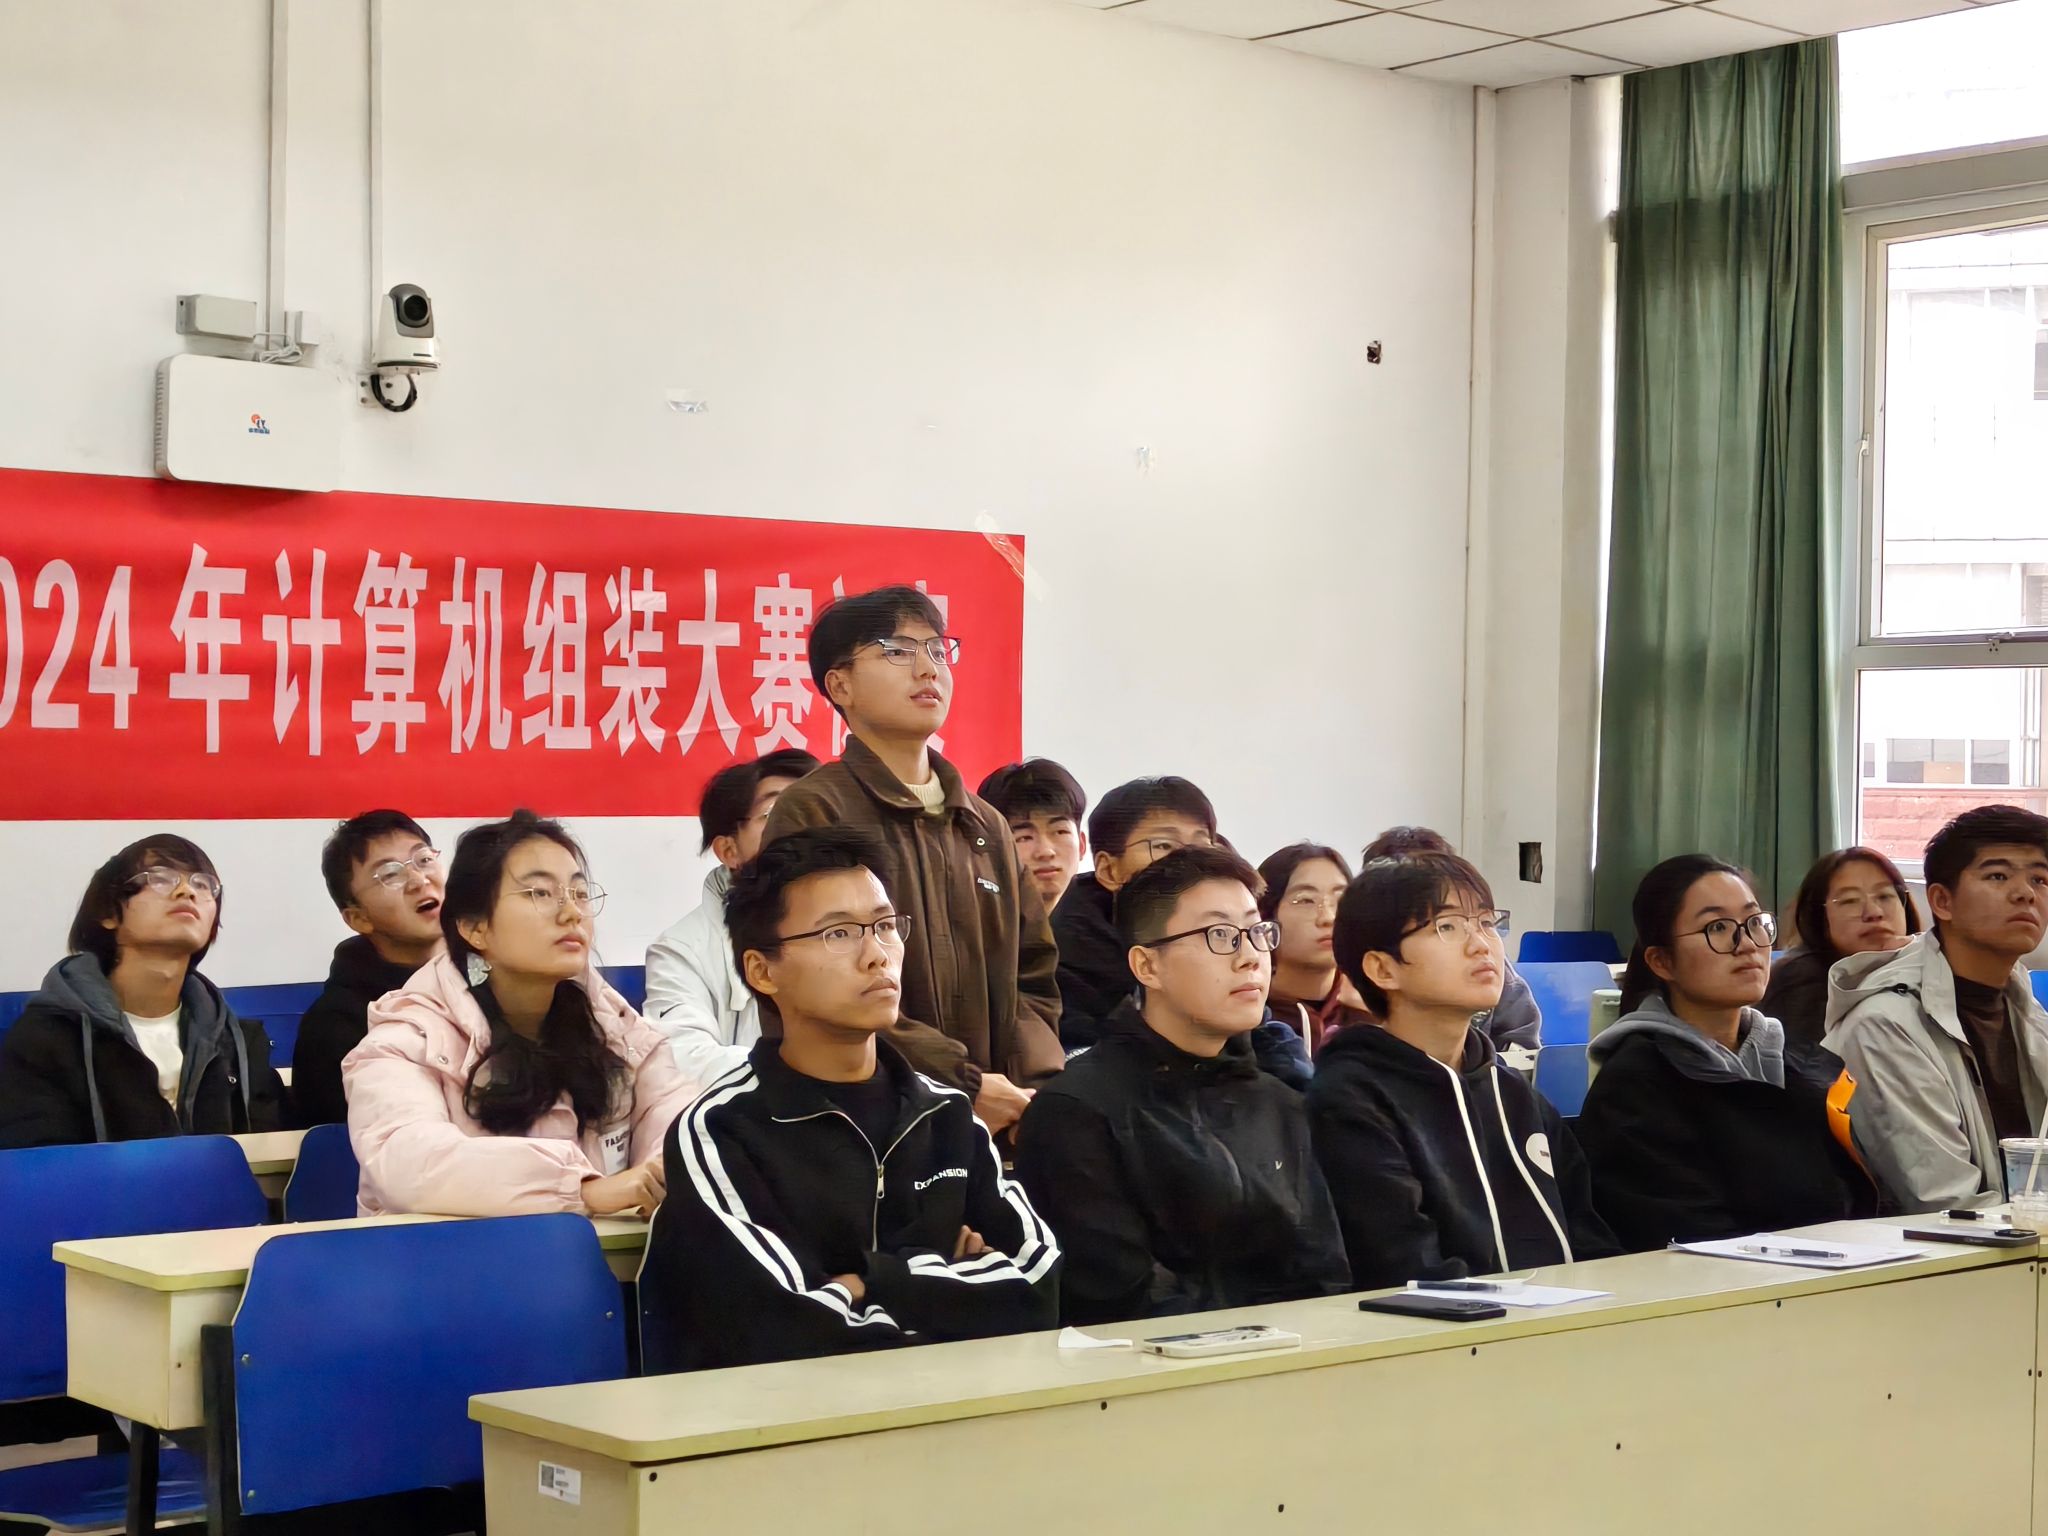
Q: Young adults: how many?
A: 15